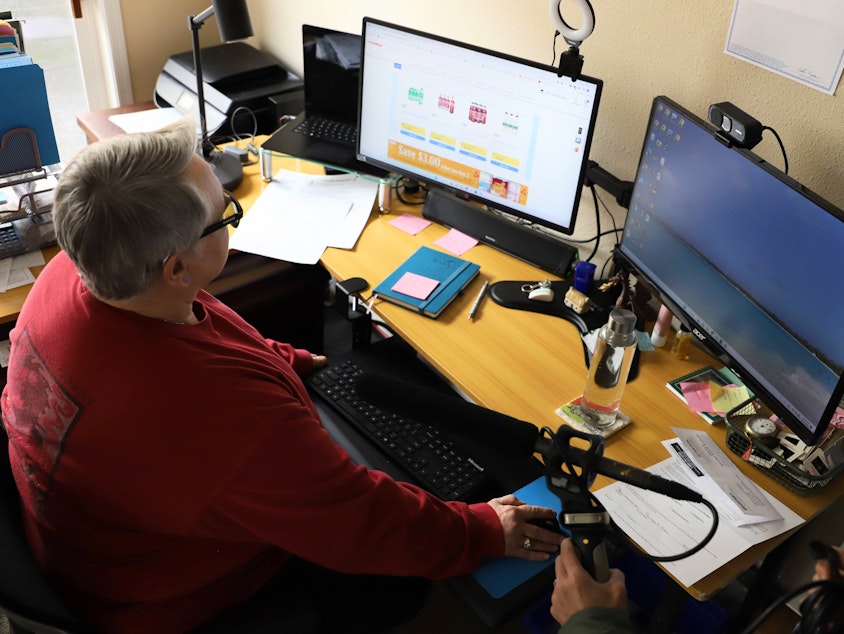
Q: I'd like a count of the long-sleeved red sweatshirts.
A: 1